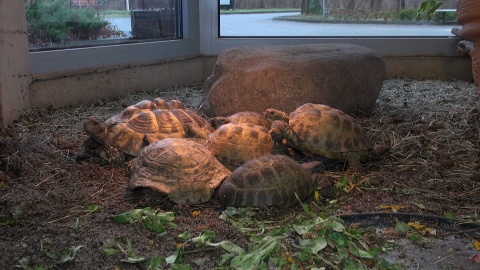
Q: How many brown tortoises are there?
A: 6